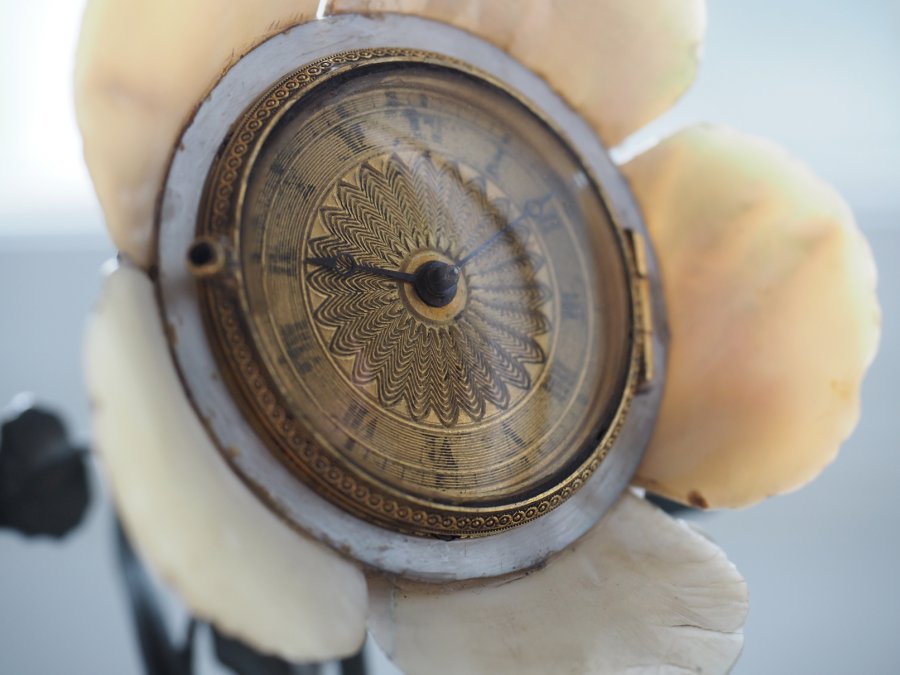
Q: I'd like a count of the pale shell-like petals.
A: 5